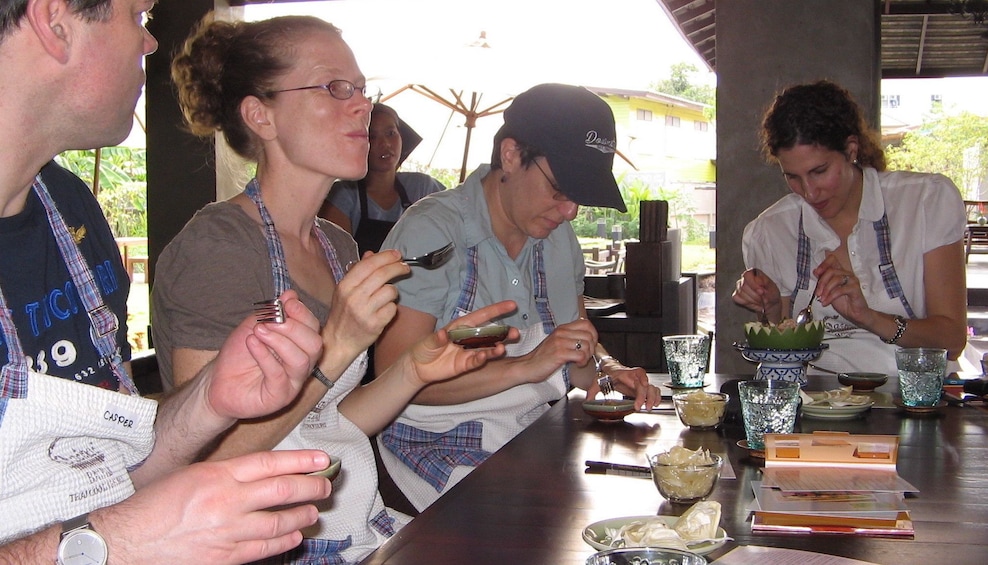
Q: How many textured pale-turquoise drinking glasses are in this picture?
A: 3